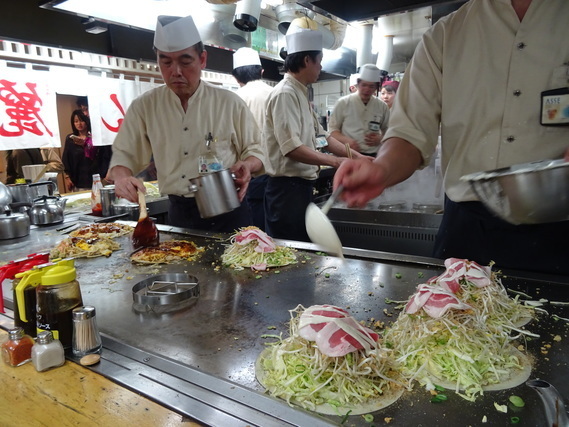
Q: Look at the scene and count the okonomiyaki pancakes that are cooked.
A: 3